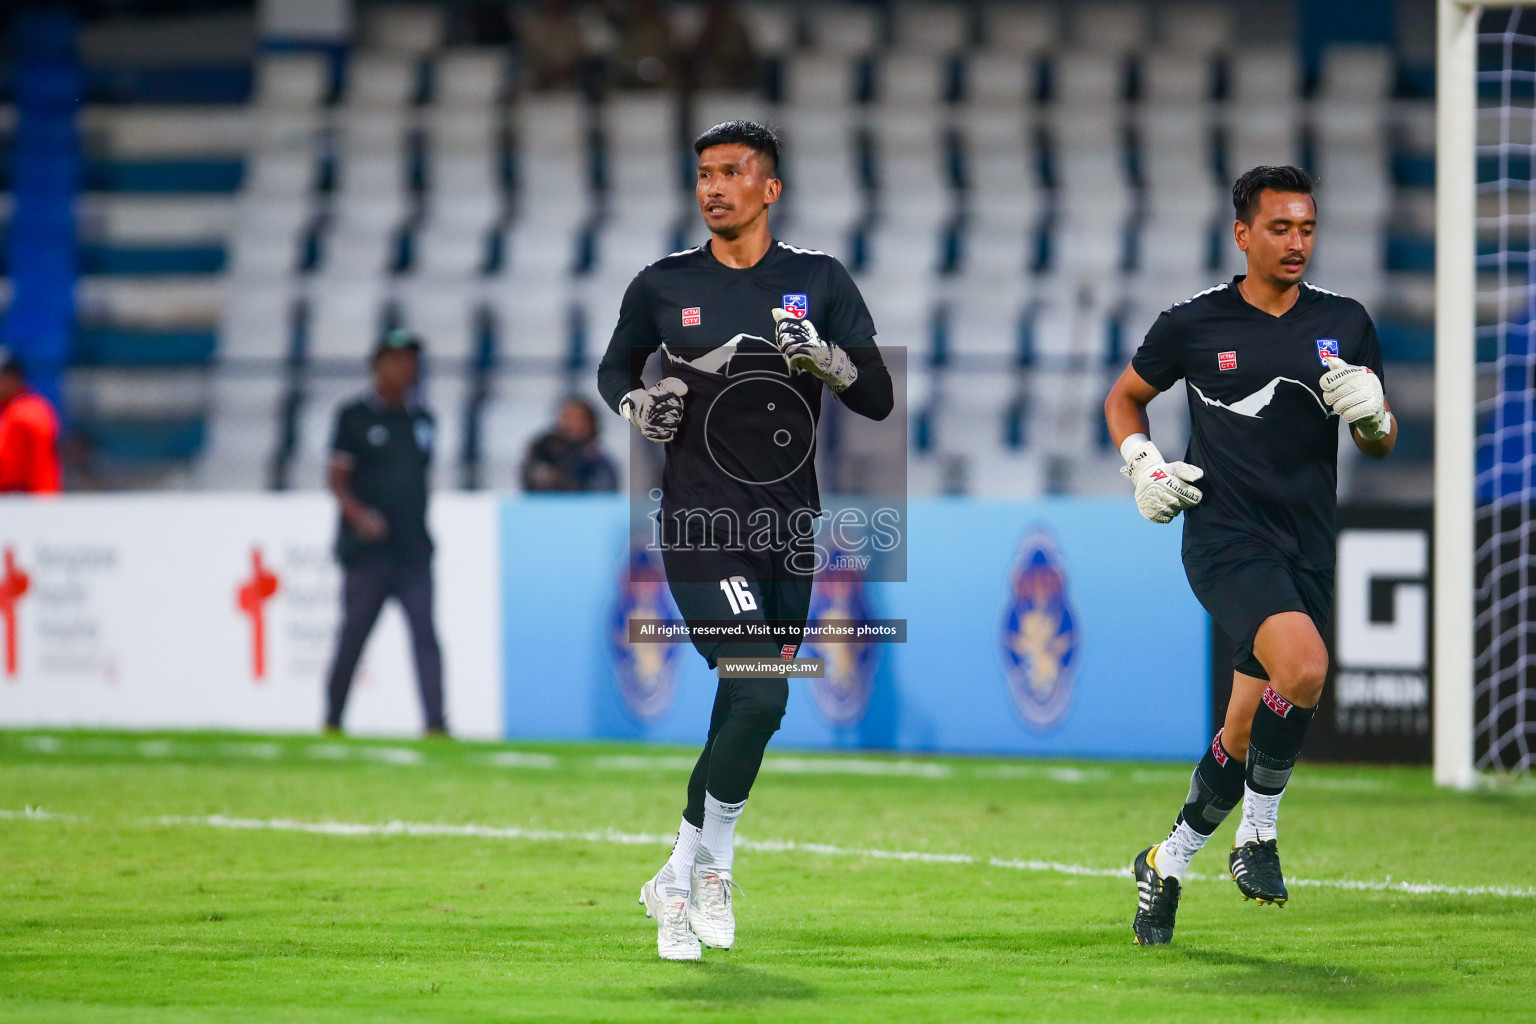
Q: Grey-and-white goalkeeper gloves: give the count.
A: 2